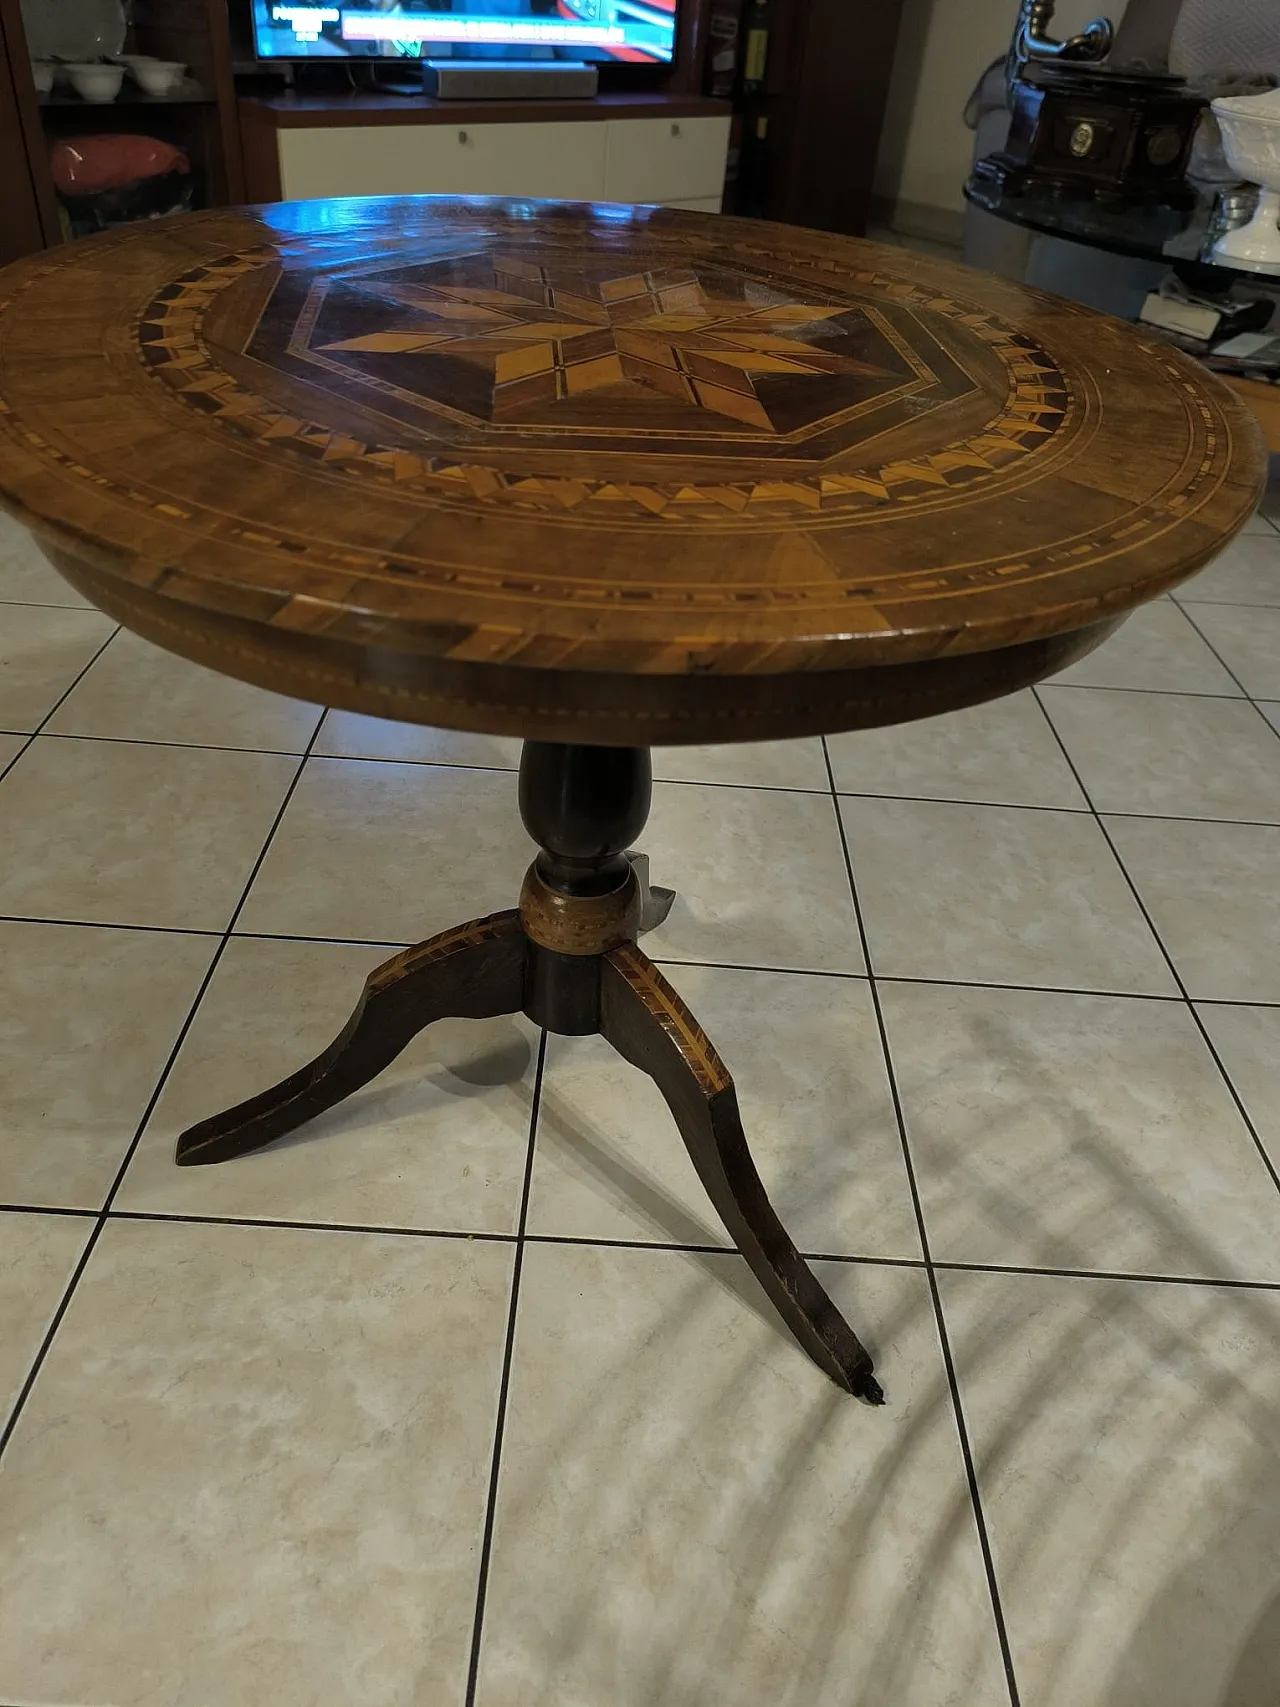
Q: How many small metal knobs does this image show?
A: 2